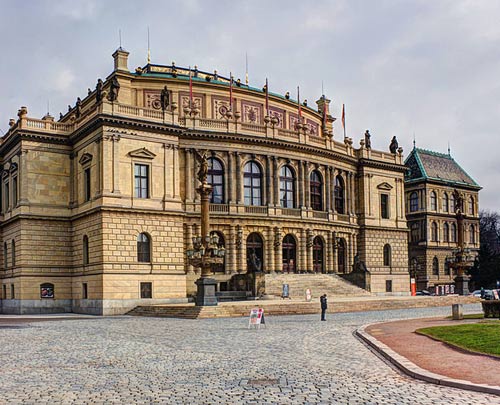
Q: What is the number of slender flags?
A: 6